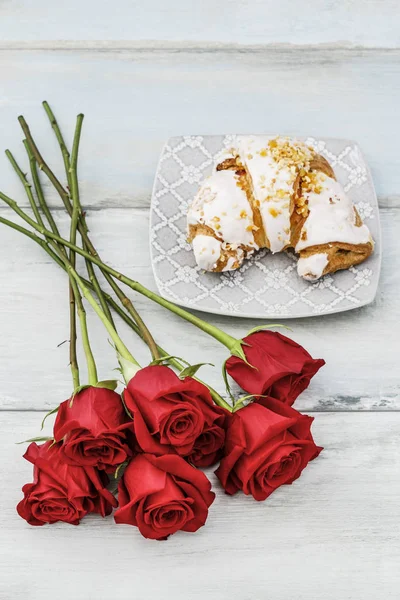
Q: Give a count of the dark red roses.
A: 7